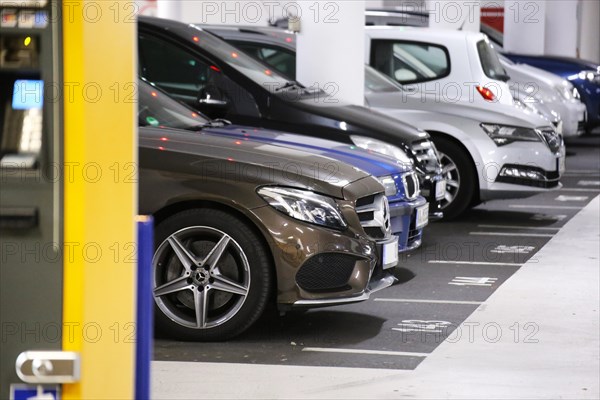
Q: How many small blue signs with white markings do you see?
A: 1